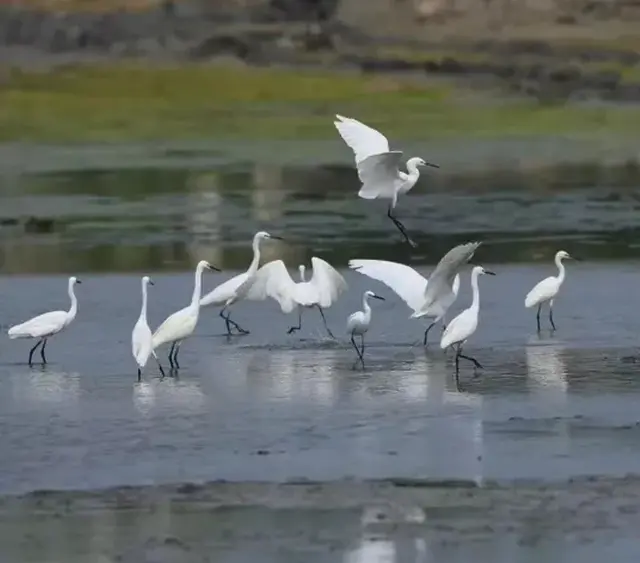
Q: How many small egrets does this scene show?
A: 10